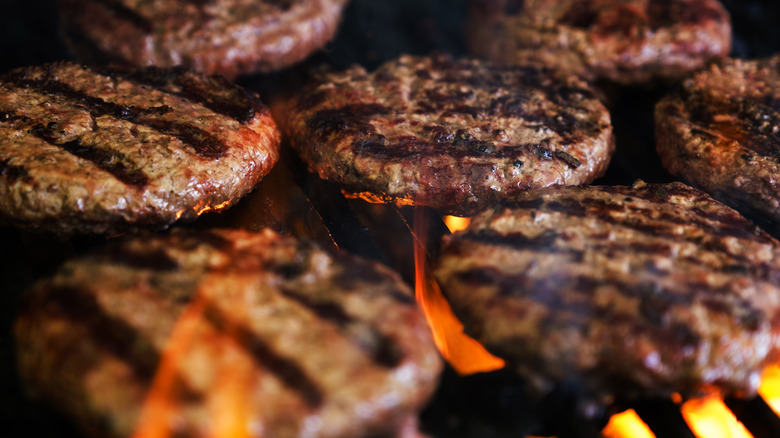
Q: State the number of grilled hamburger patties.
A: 7